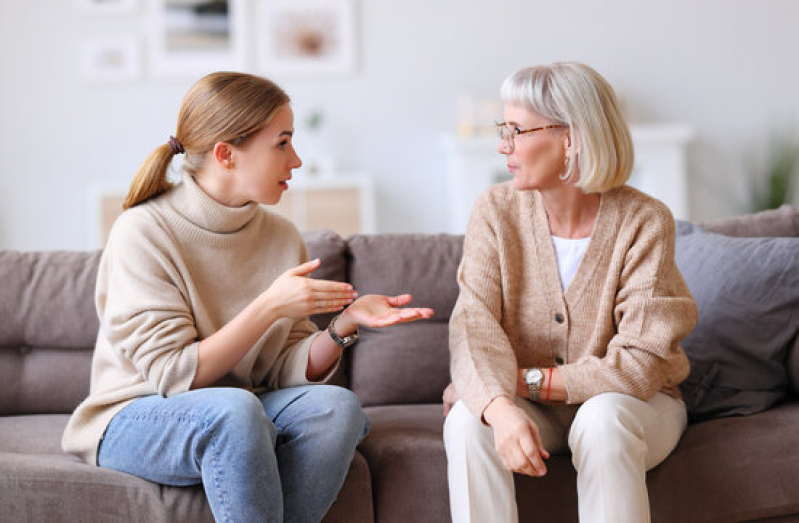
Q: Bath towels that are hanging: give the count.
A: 0